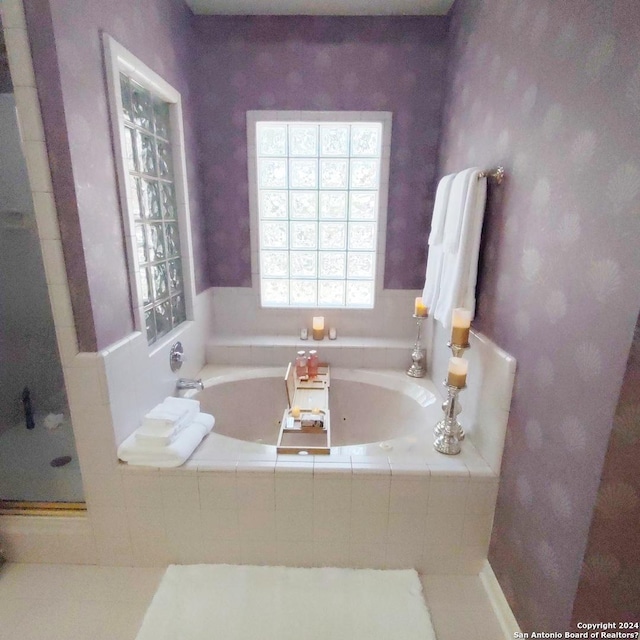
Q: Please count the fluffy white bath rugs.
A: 1